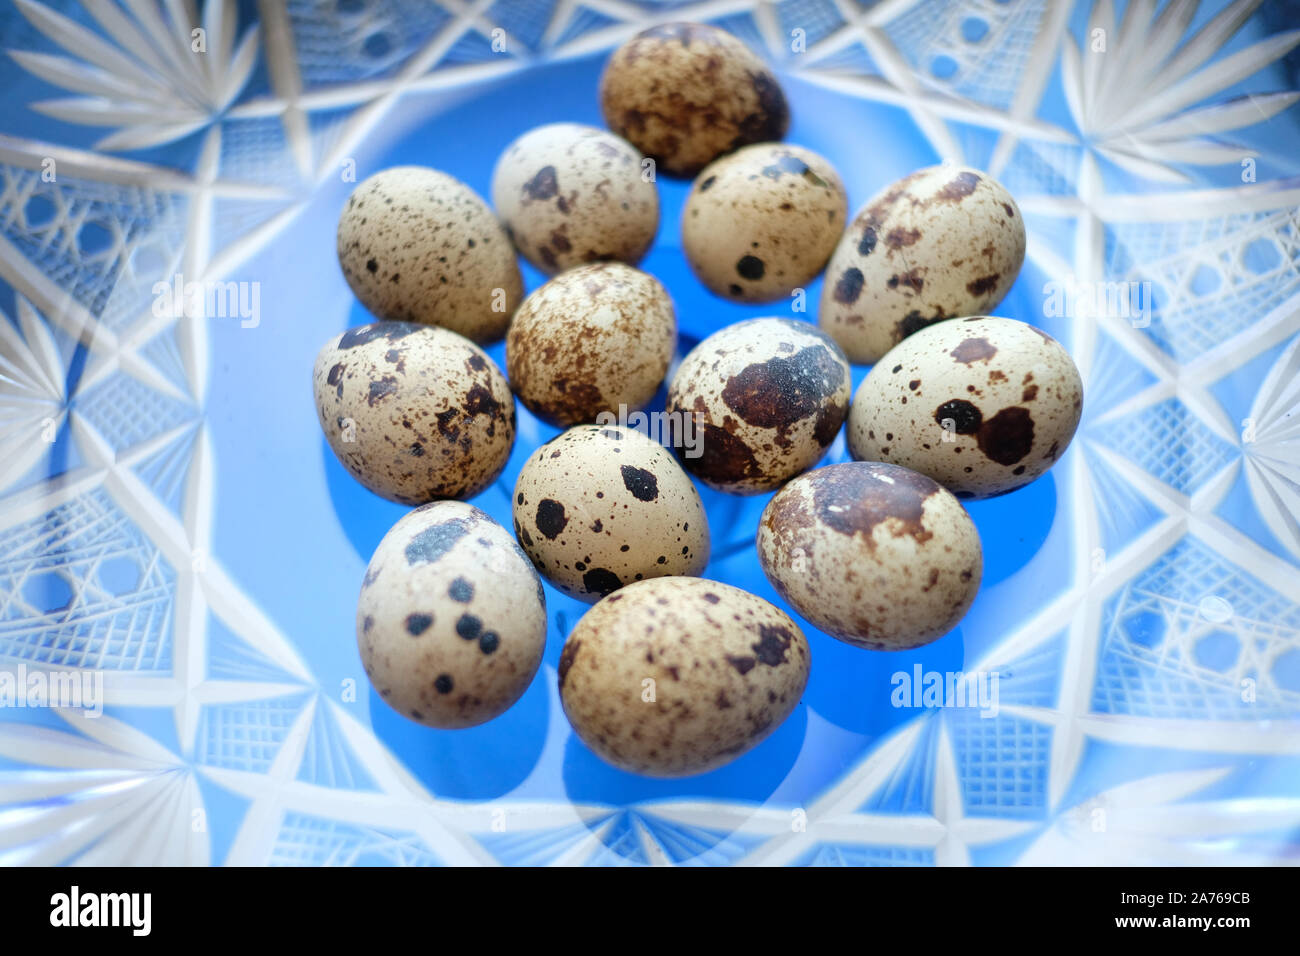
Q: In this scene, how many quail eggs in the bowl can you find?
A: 13